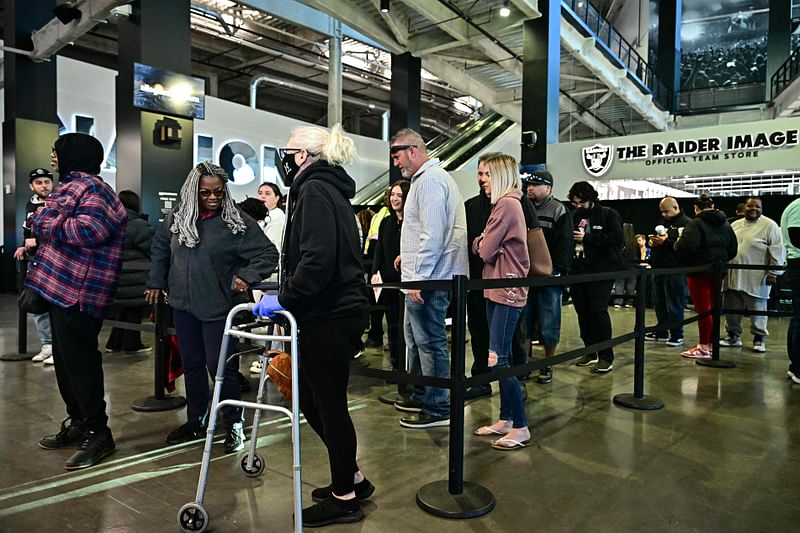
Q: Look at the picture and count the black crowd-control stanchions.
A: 6